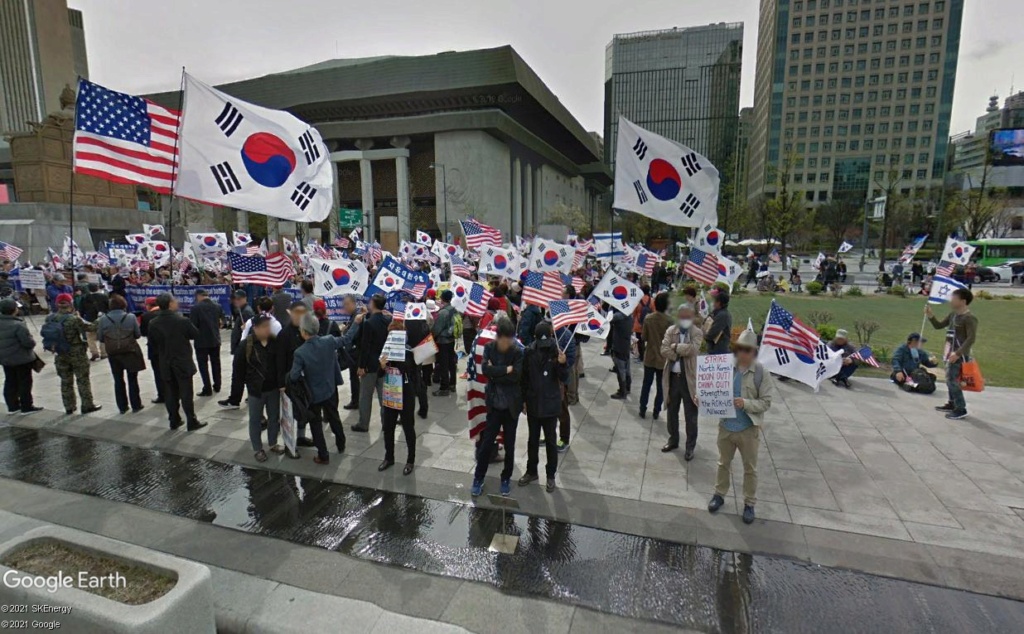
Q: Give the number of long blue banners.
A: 2